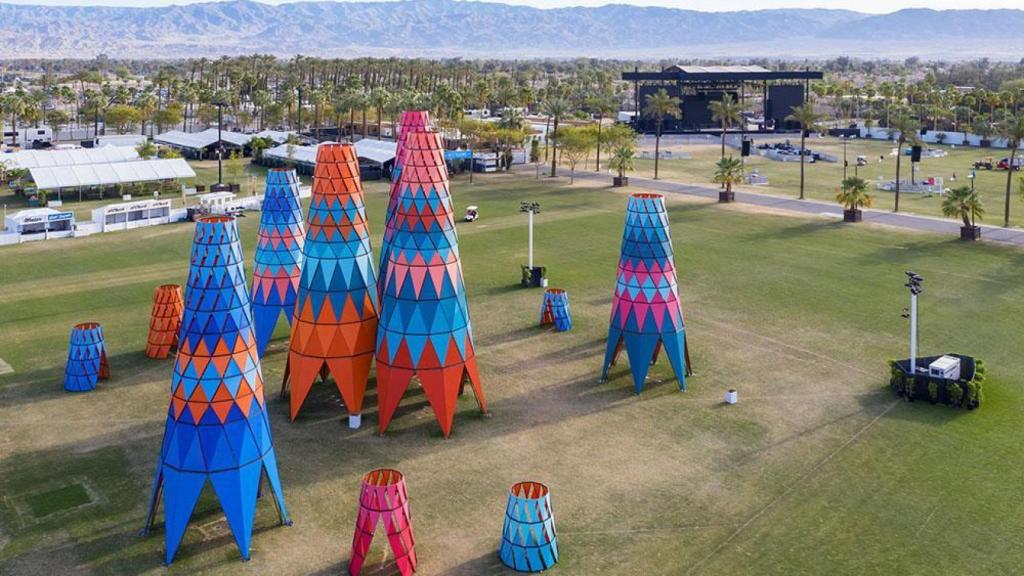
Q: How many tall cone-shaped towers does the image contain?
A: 6